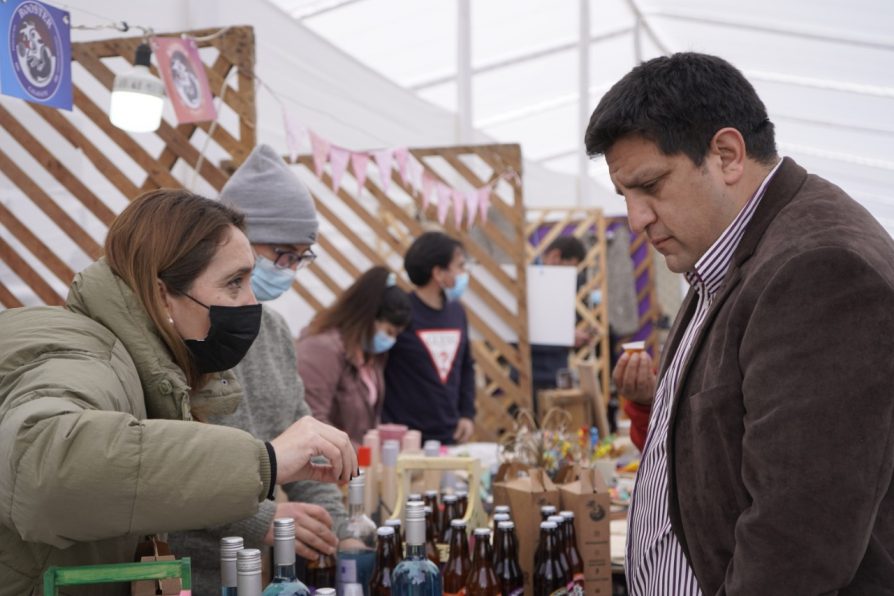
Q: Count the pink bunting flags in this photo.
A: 12